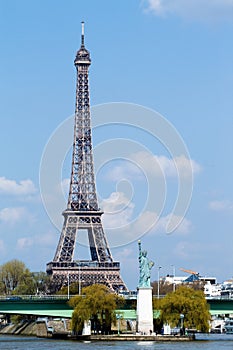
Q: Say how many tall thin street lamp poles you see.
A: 4